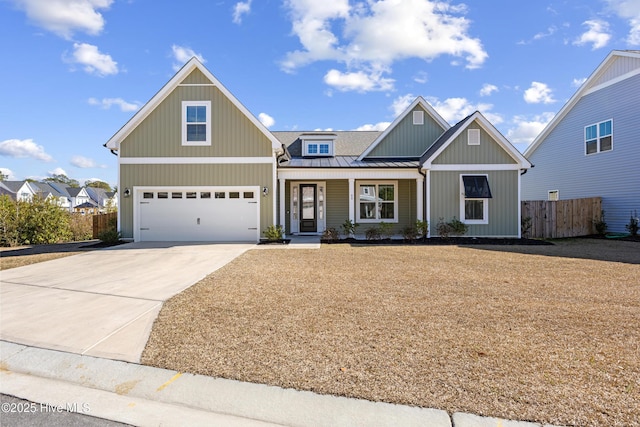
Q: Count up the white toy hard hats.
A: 0